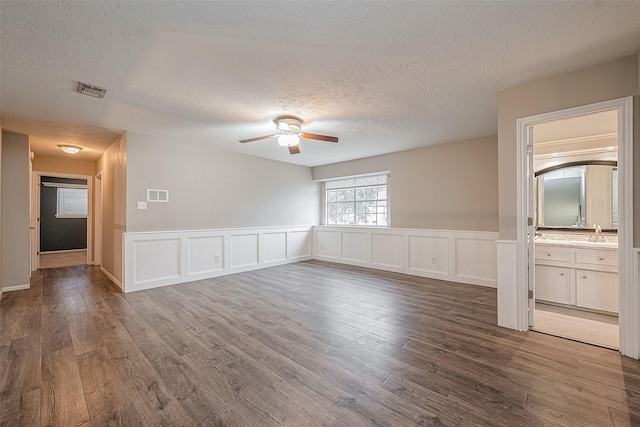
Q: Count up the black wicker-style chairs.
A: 0